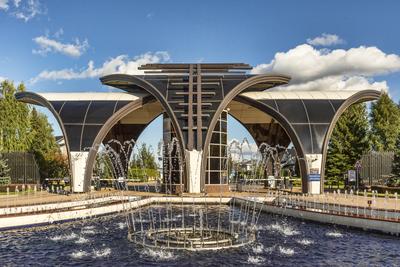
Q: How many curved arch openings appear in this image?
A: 2